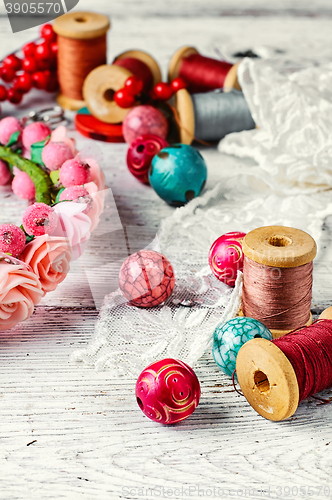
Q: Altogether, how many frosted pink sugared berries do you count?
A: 9